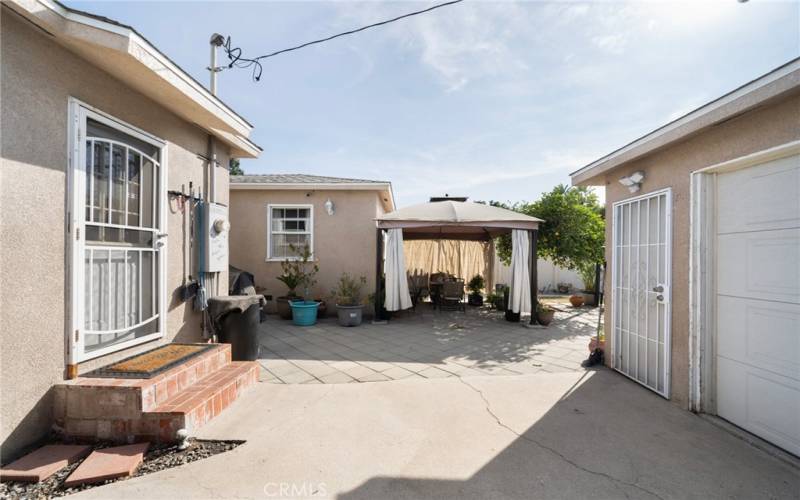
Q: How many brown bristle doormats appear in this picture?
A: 1